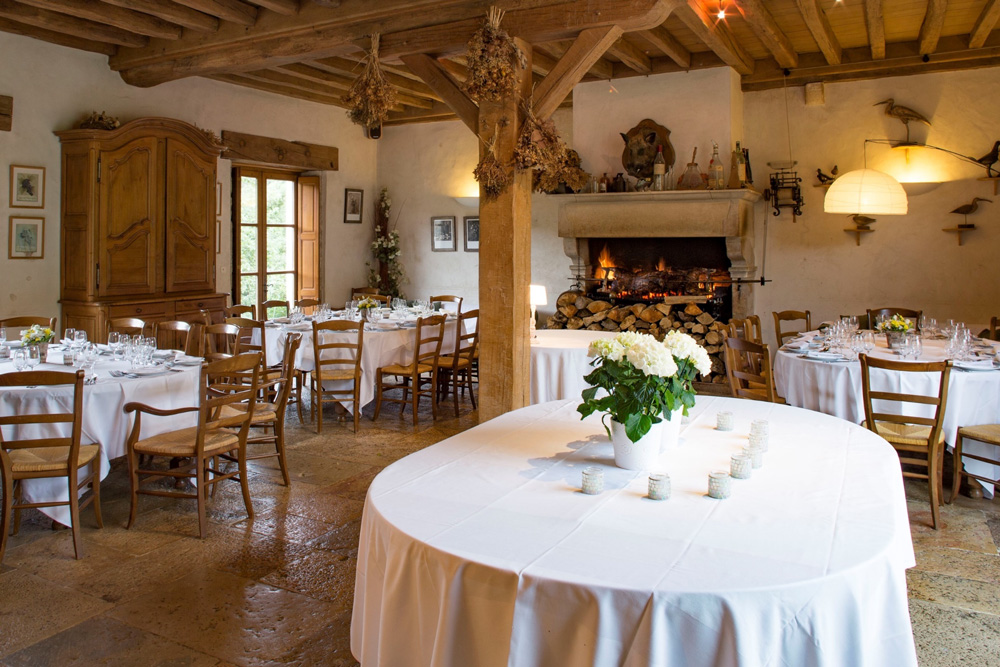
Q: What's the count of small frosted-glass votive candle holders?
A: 8